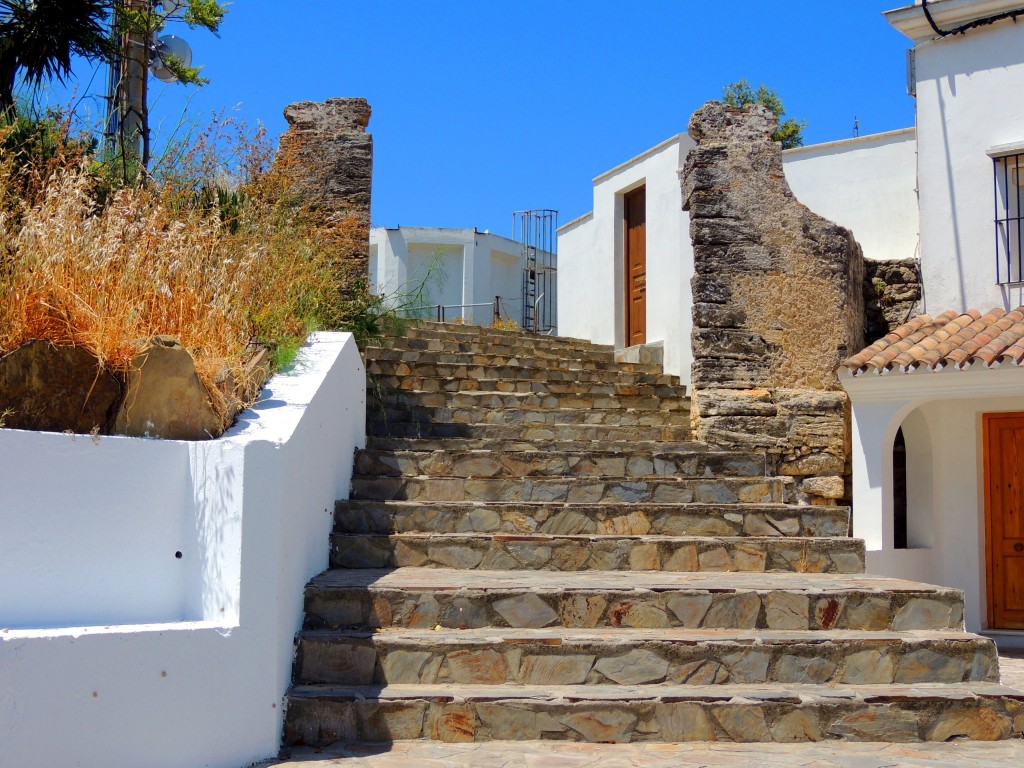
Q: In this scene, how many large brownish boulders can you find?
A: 2